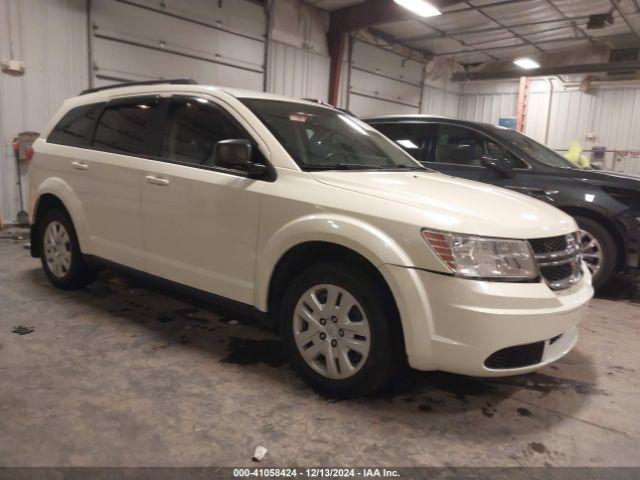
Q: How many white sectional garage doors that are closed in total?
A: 2